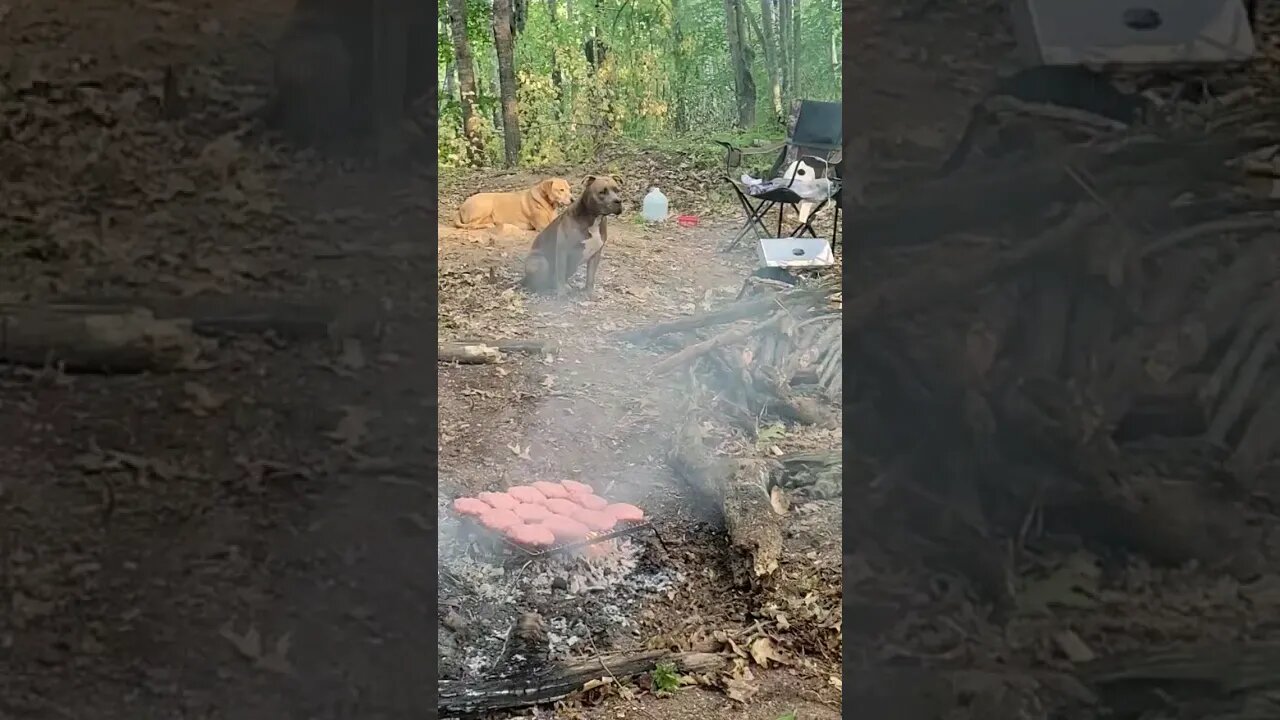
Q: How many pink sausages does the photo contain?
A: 13